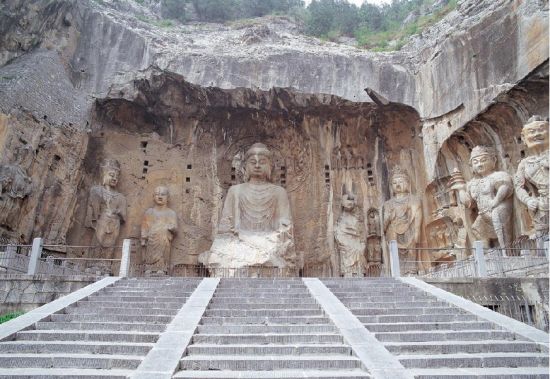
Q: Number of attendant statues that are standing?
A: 6